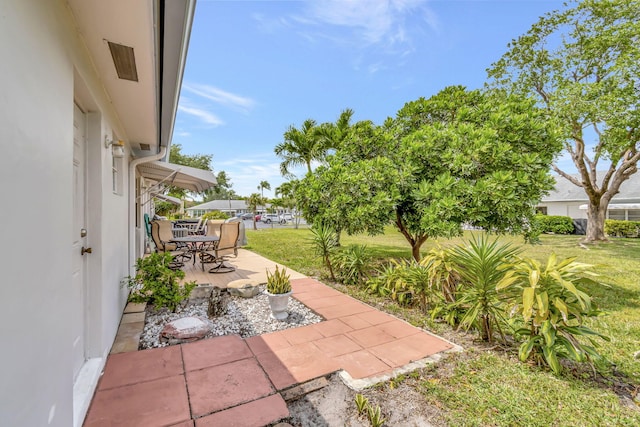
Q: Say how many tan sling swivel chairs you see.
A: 4